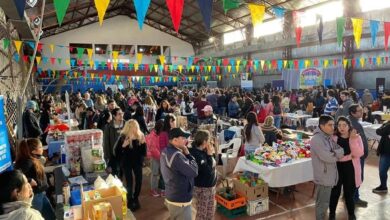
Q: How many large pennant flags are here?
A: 15